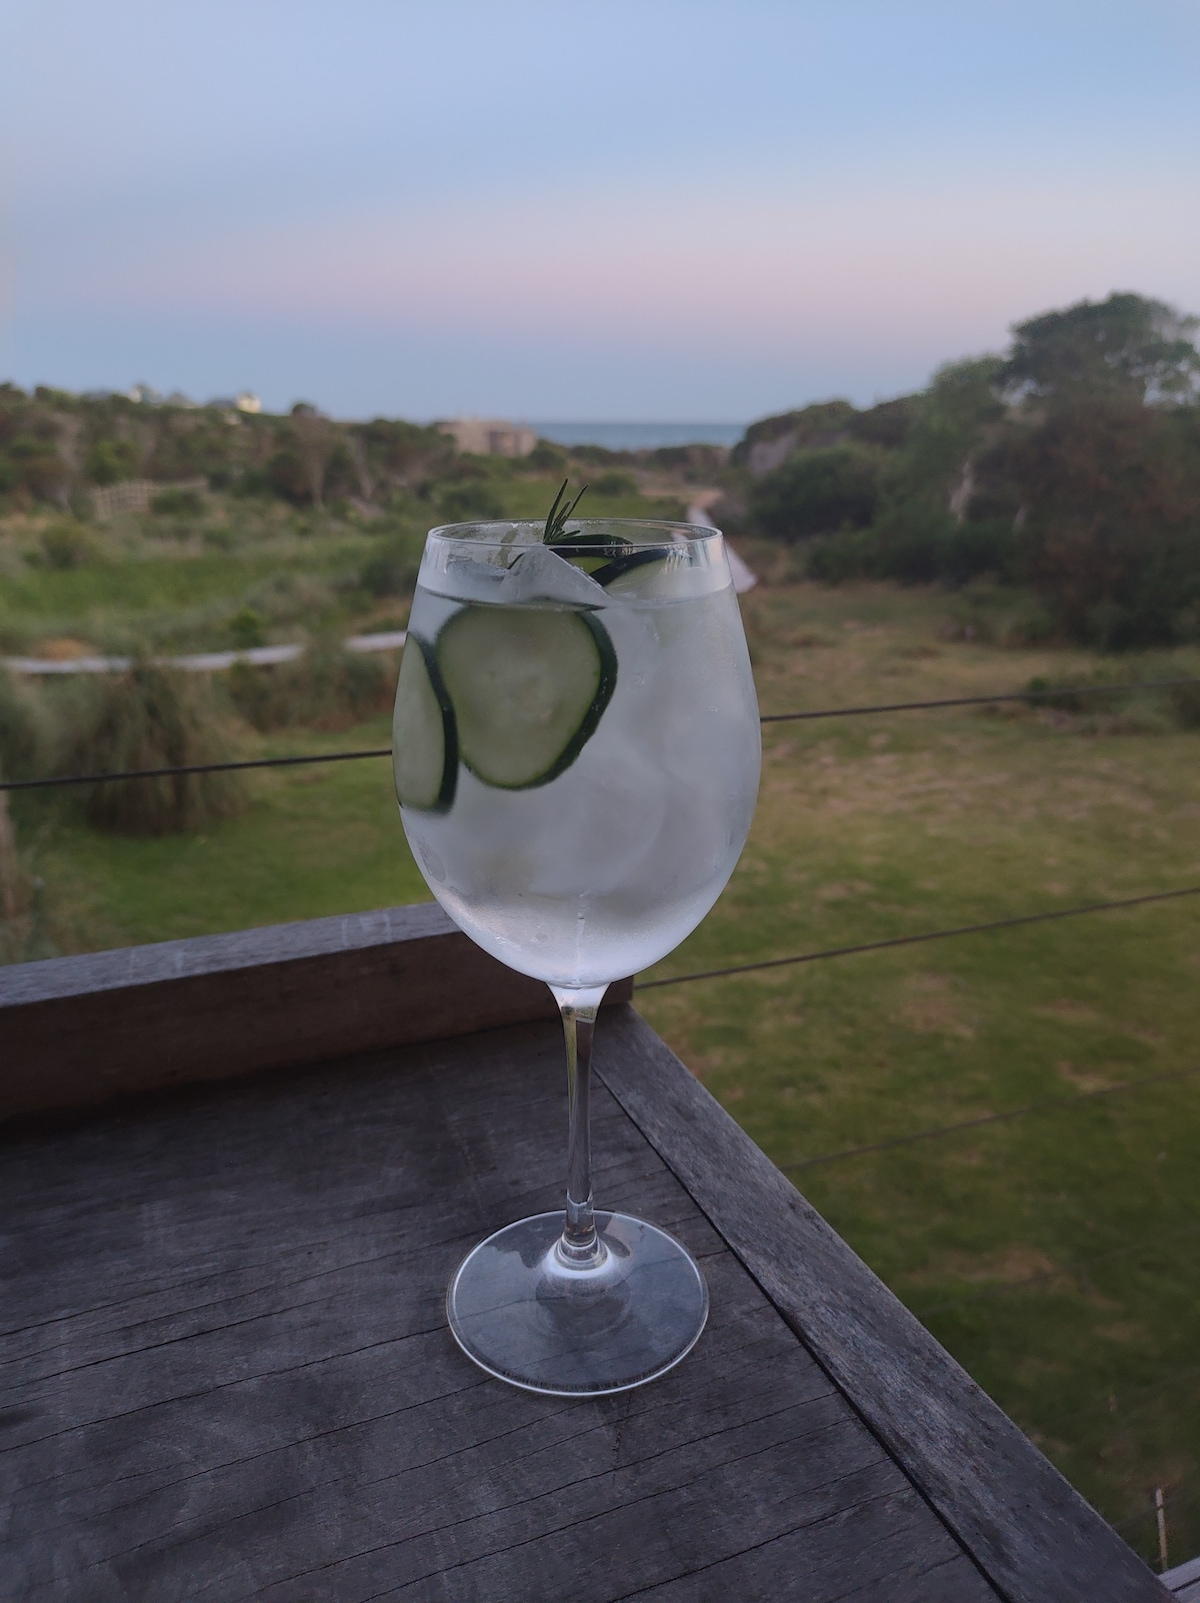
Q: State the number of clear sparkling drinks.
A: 1